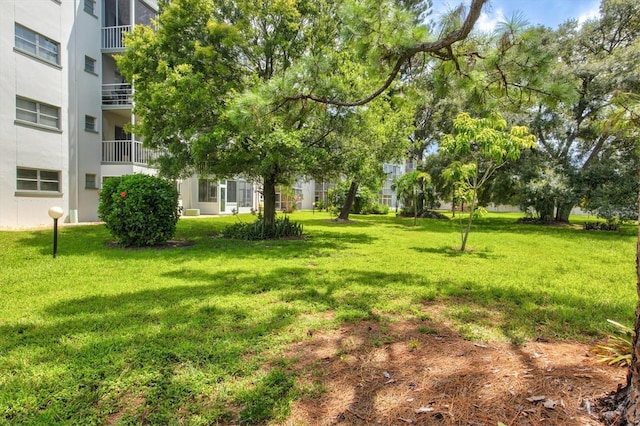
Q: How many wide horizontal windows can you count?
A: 3